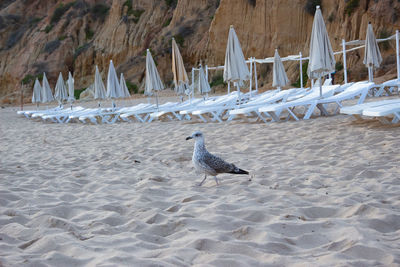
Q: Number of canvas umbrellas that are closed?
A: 14